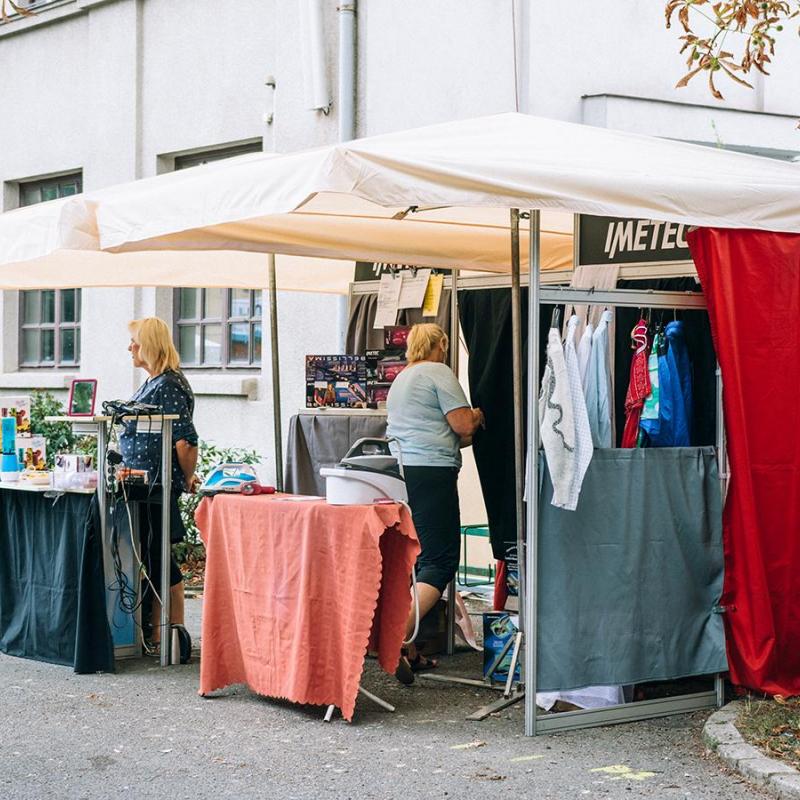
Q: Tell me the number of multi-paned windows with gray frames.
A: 2